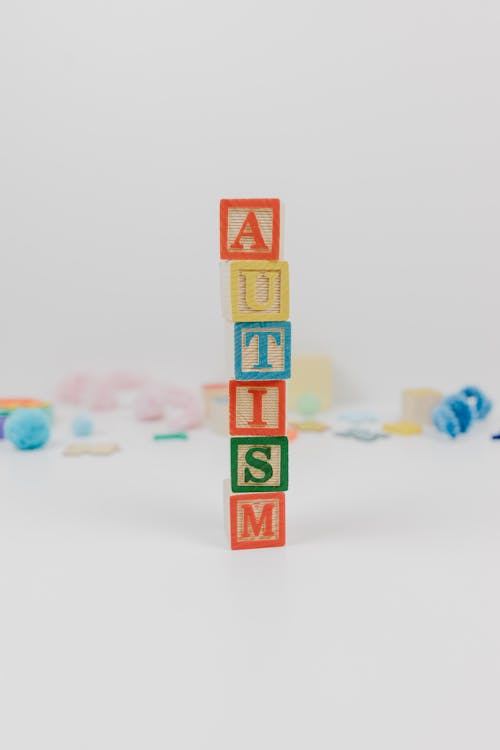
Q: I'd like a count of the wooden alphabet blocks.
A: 6